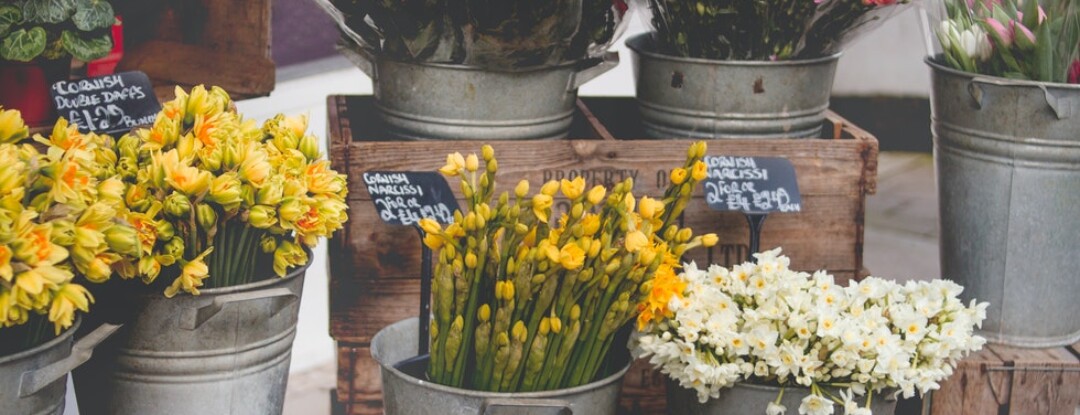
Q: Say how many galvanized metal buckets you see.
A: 7